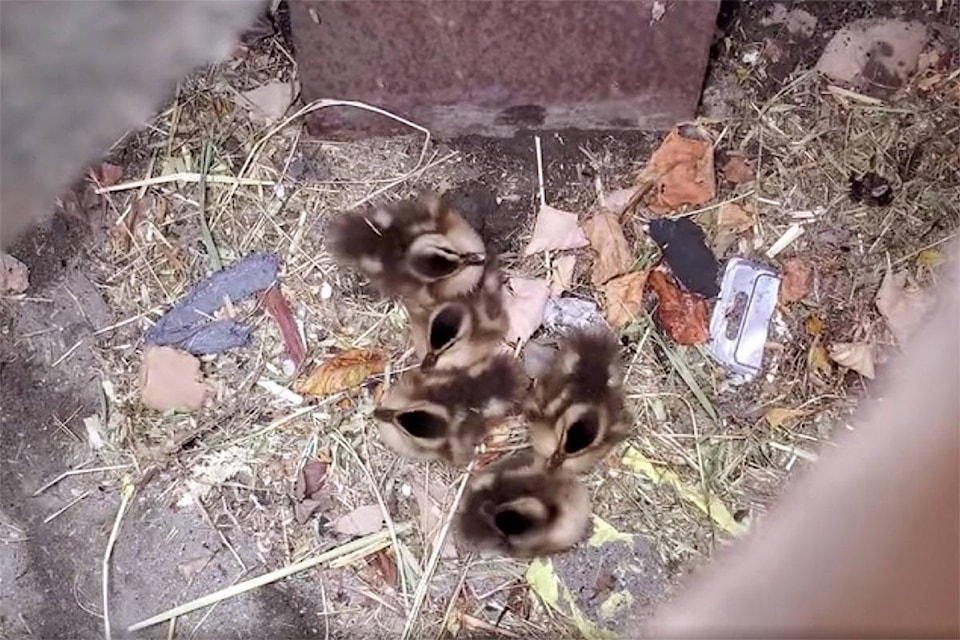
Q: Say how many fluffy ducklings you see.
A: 5